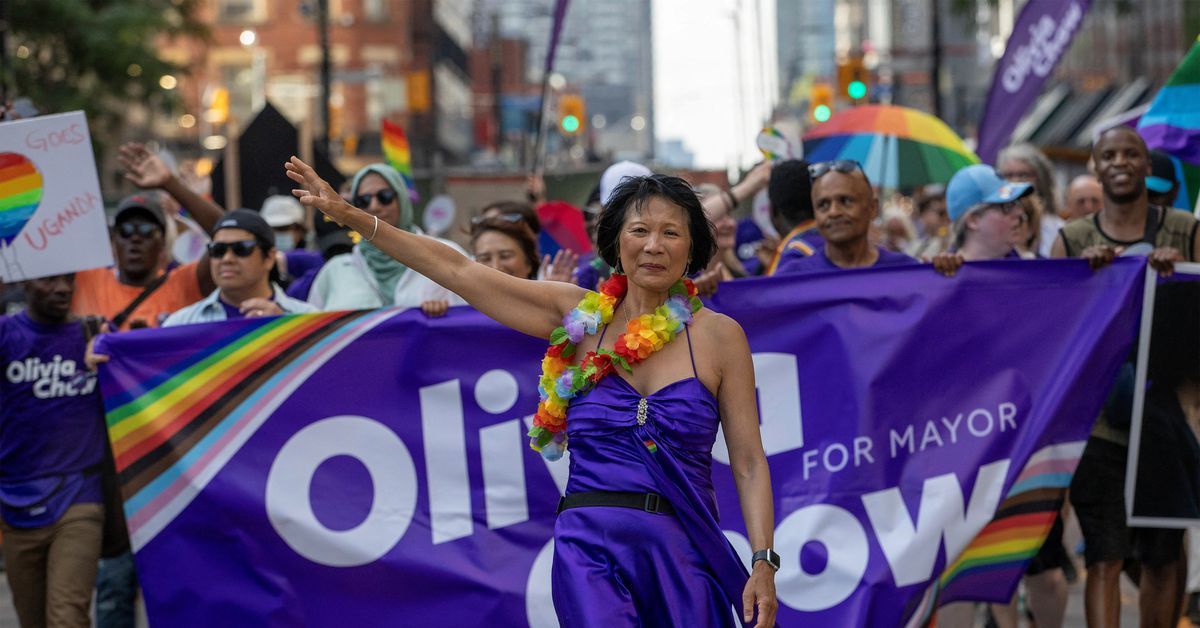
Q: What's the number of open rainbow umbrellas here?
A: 1